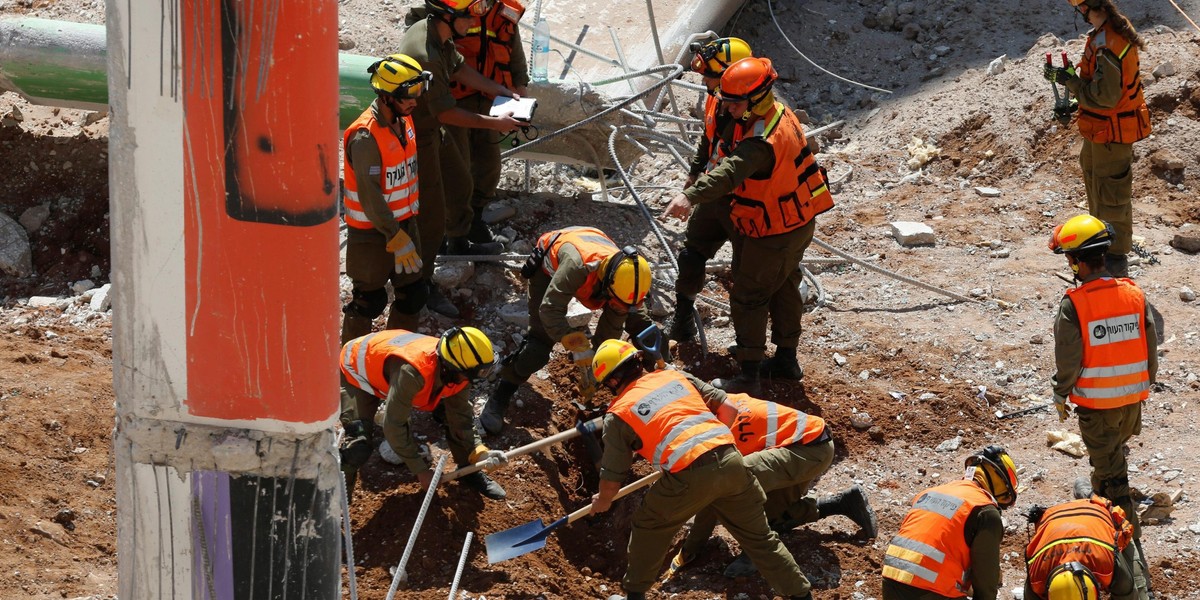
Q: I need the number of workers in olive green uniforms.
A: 13